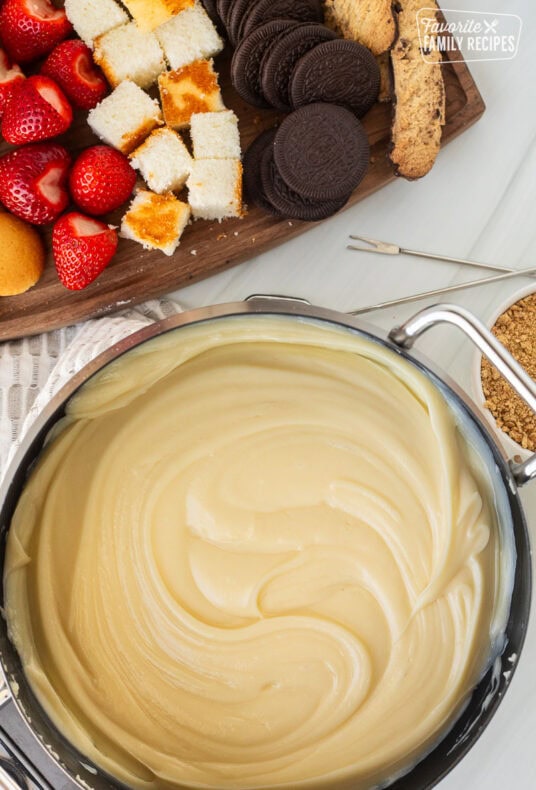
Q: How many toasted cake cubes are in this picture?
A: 10